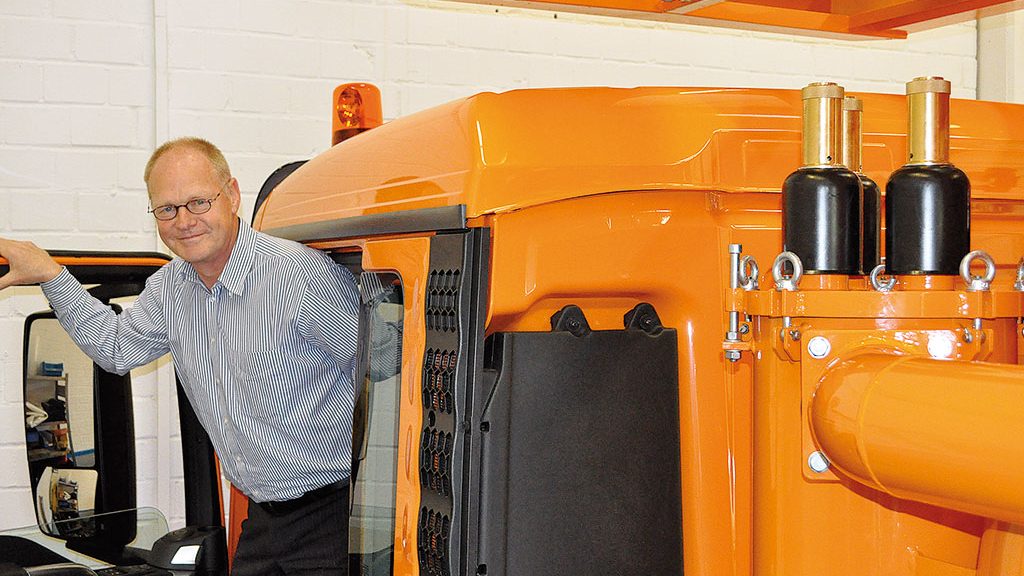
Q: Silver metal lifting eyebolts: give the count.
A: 5